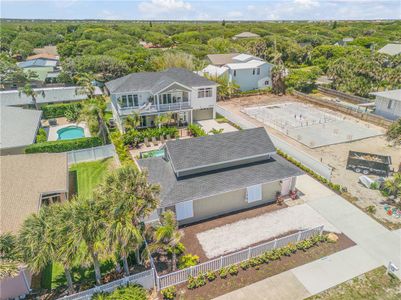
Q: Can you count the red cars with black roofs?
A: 0